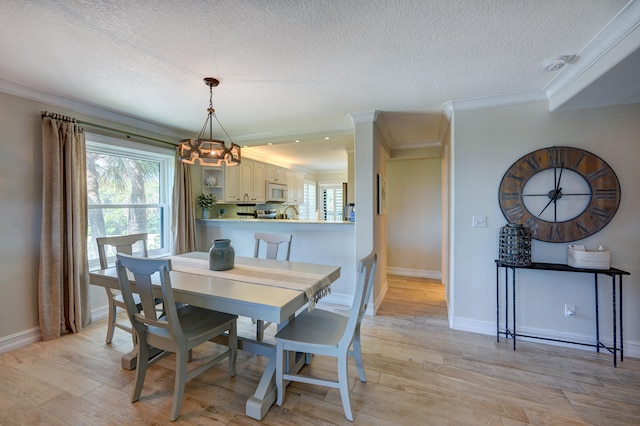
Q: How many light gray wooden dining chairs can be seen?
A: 4